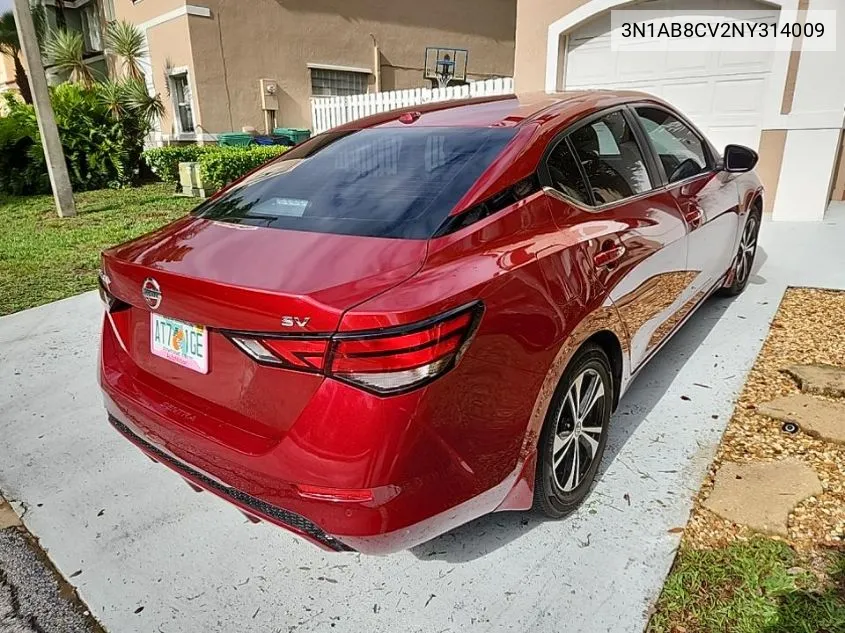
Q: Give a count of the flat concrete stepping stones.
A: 3